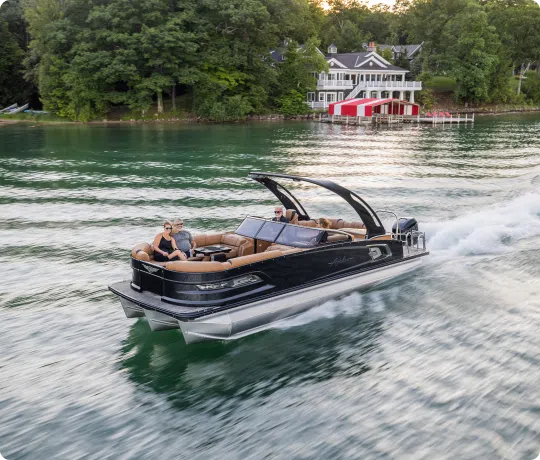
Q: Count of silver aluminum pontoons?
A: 3